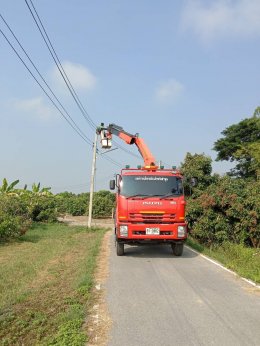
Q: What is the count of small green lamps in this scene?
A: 4